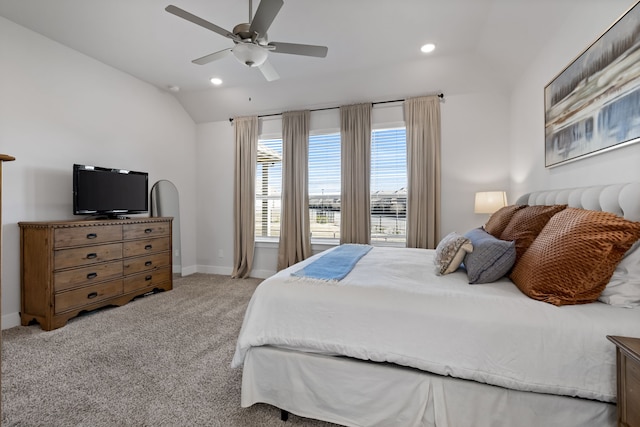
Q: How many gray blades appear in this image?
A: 5